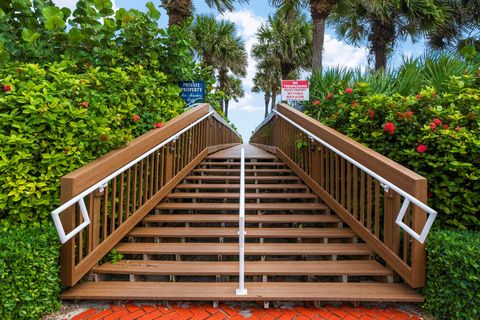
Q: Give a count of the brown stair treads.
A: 11